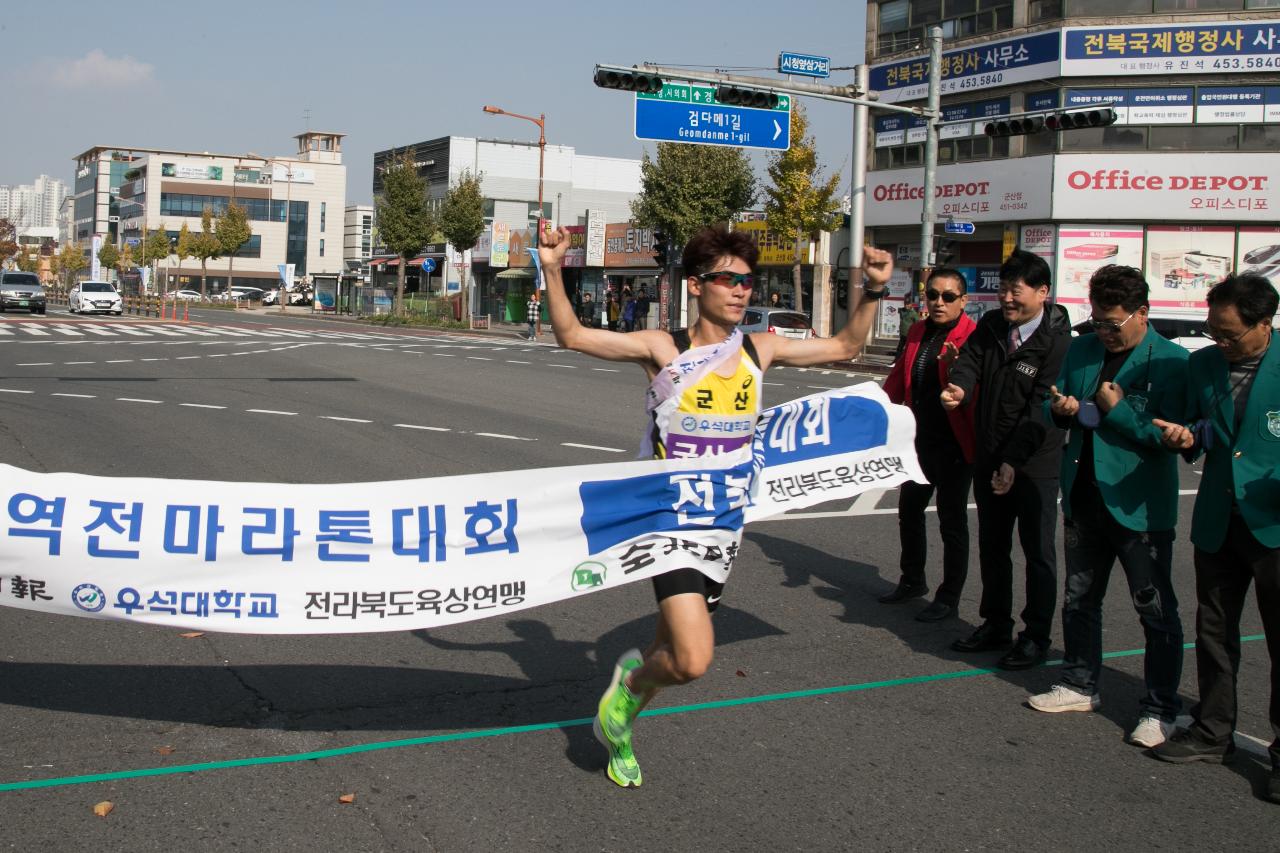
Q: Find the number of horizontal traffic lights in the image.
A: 4